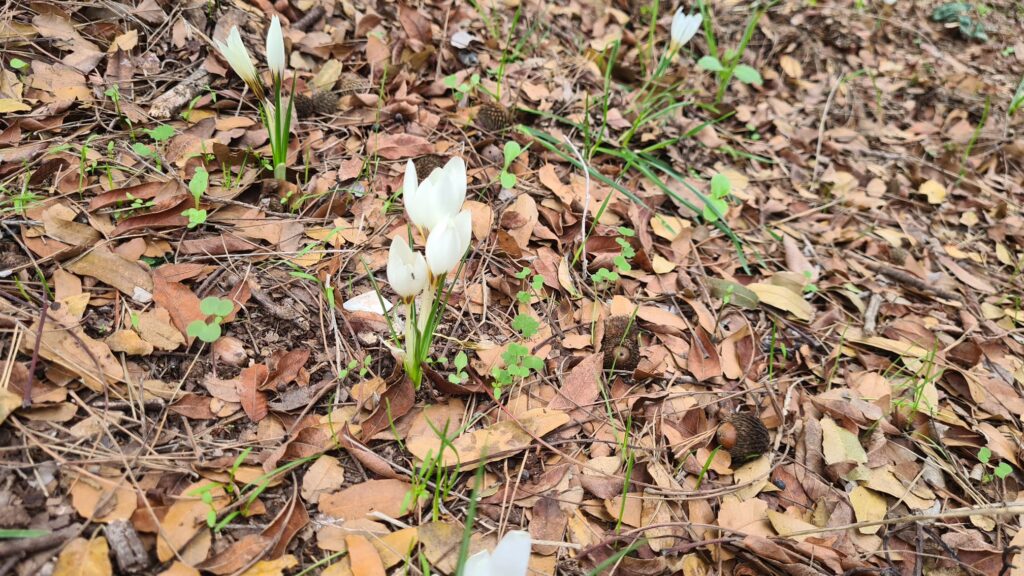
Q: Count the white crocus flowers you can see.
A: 7